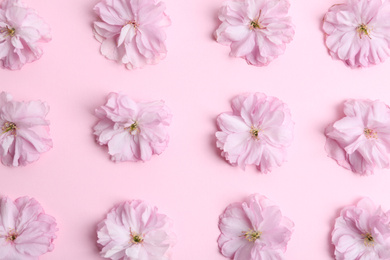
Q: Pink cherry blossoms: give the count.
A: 12